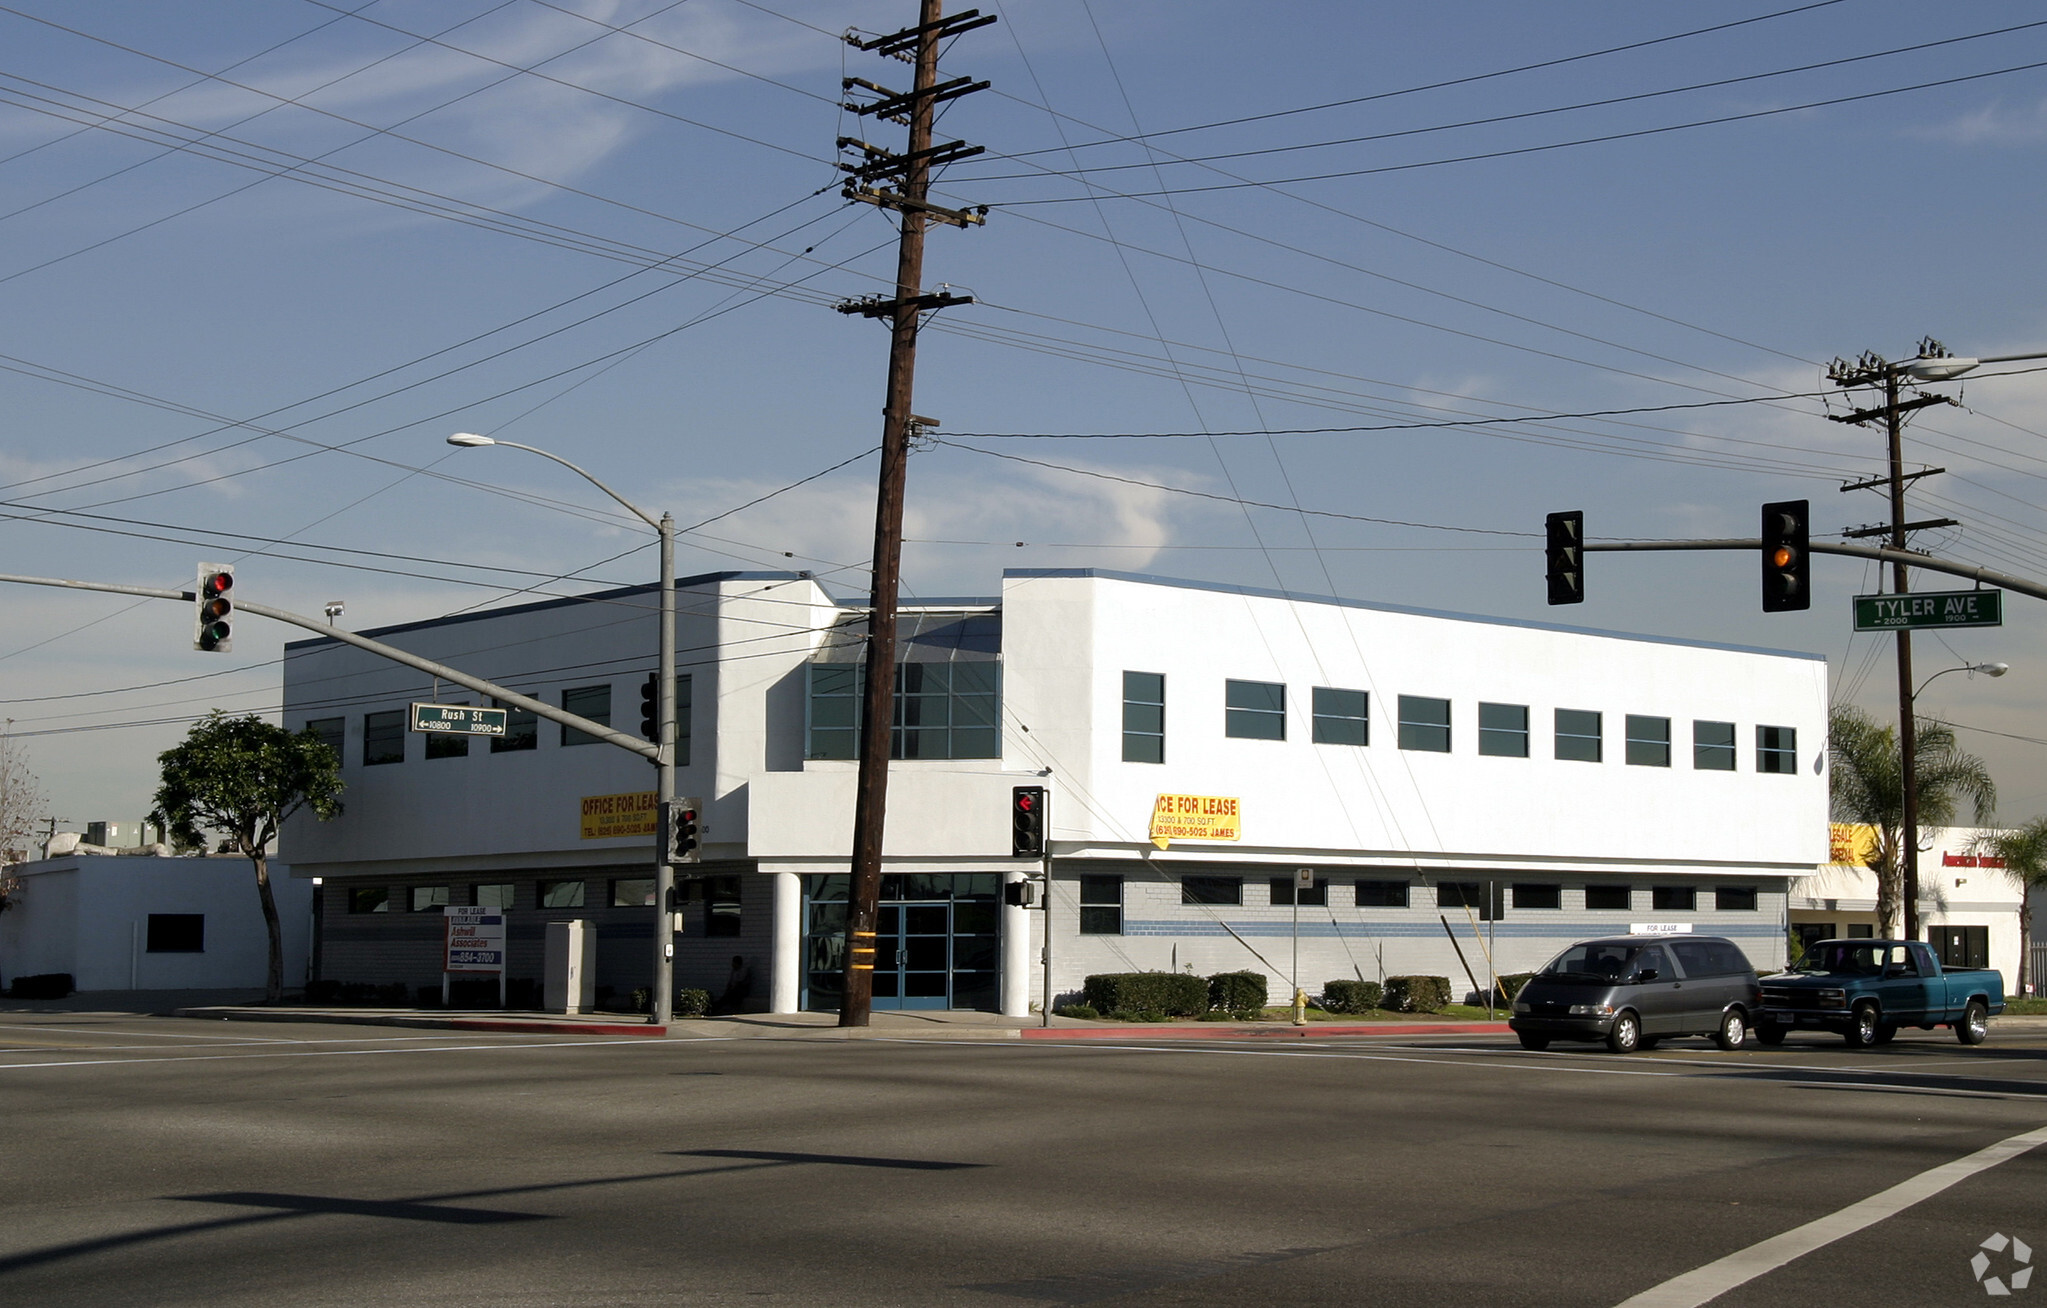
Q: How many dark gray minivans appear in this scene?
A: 1